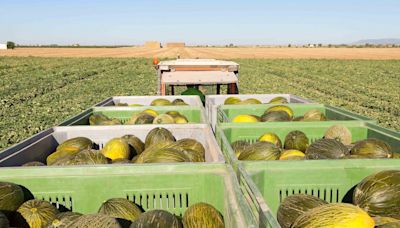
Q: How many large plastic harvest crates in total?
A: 8